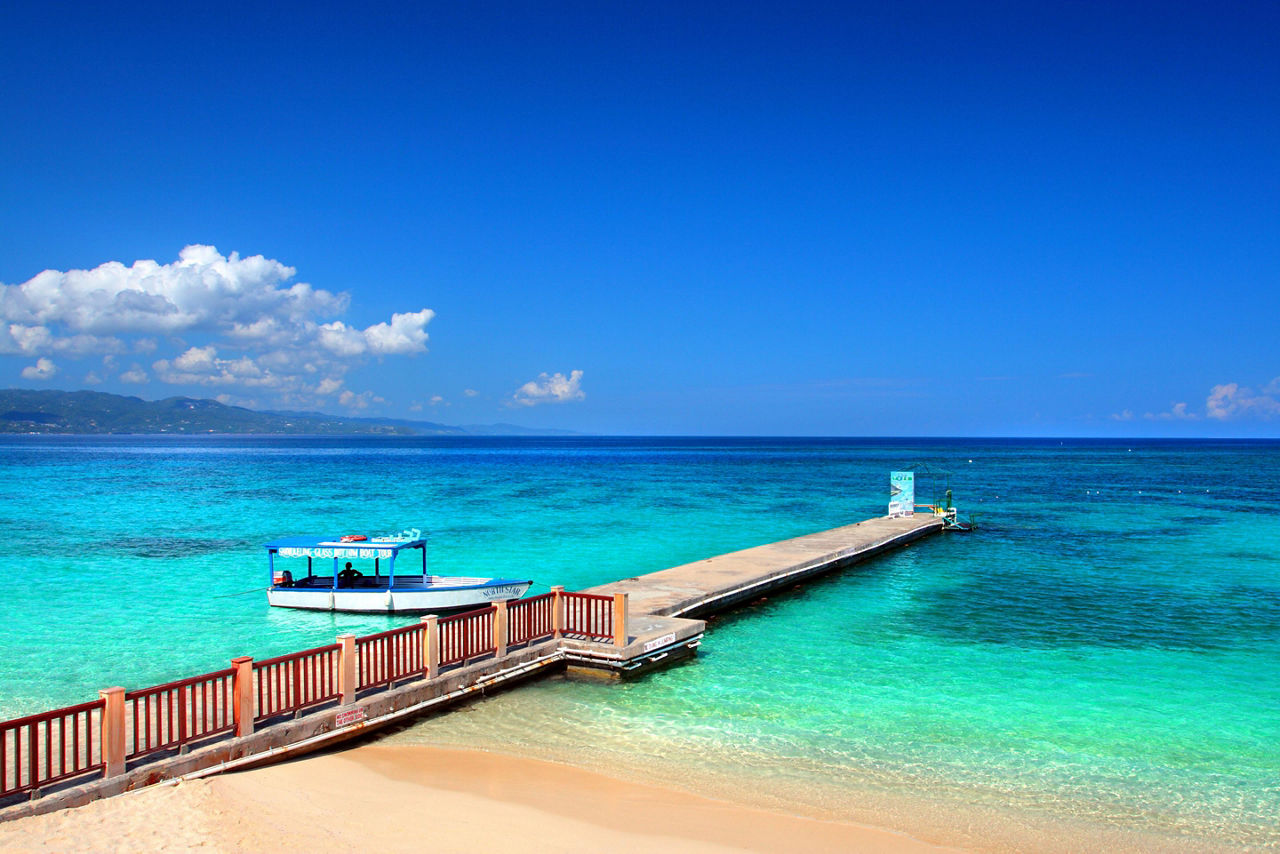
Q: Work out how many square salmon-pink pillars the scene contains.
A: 7